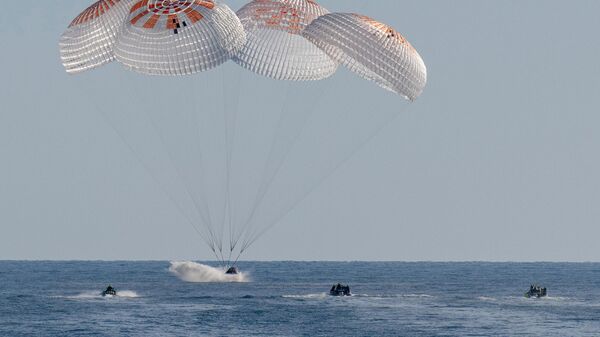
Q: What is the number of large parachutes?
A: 4